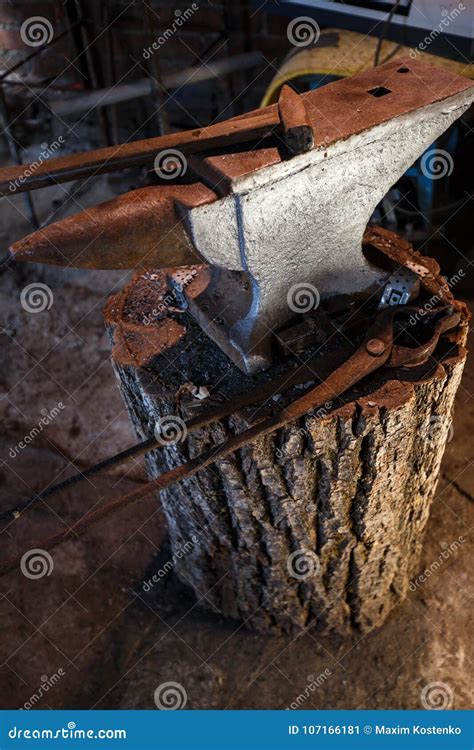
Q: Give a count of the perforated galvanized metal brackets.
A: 2